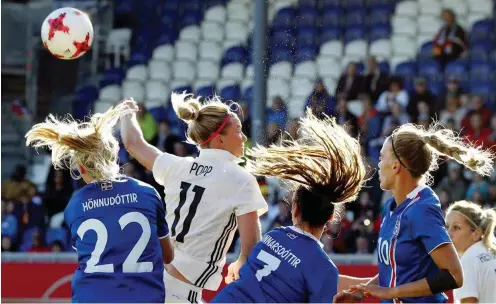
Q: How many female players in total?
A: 5